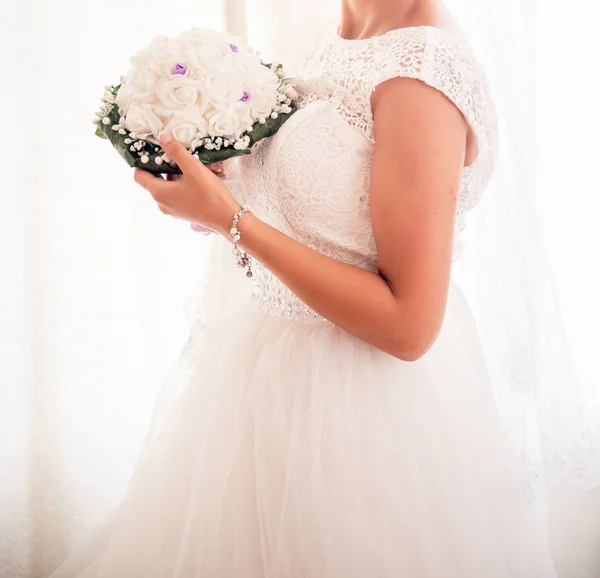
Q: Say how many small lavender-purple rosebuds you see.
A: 3